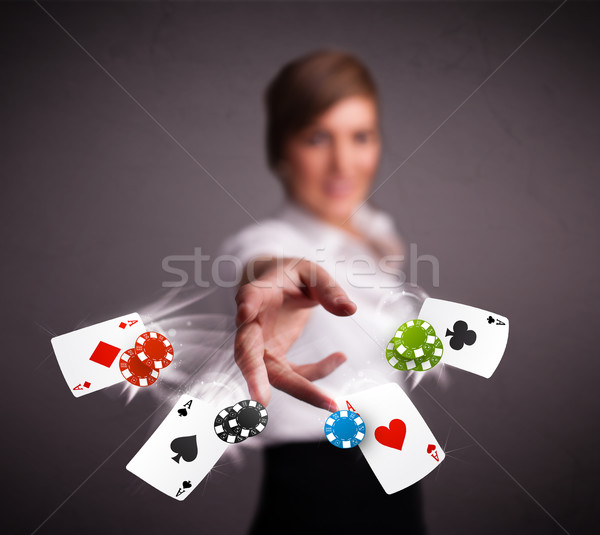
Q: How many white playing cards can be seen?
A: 4